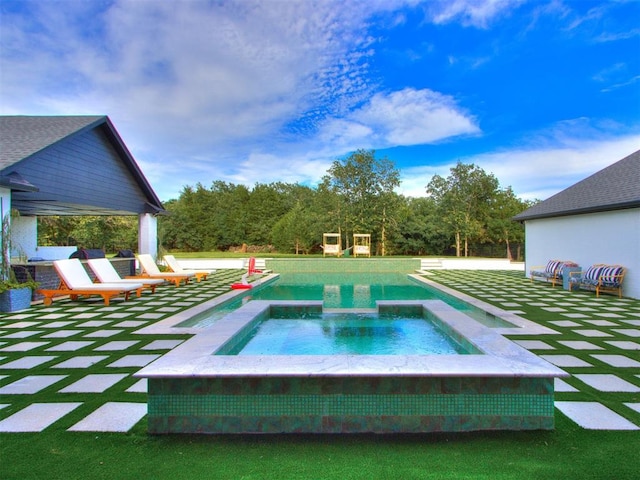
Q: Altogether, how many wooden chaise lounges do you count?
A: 4